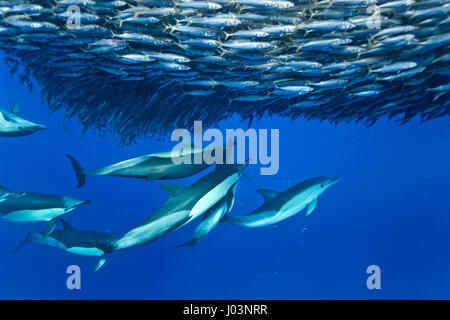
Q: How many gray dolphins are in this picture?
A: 7